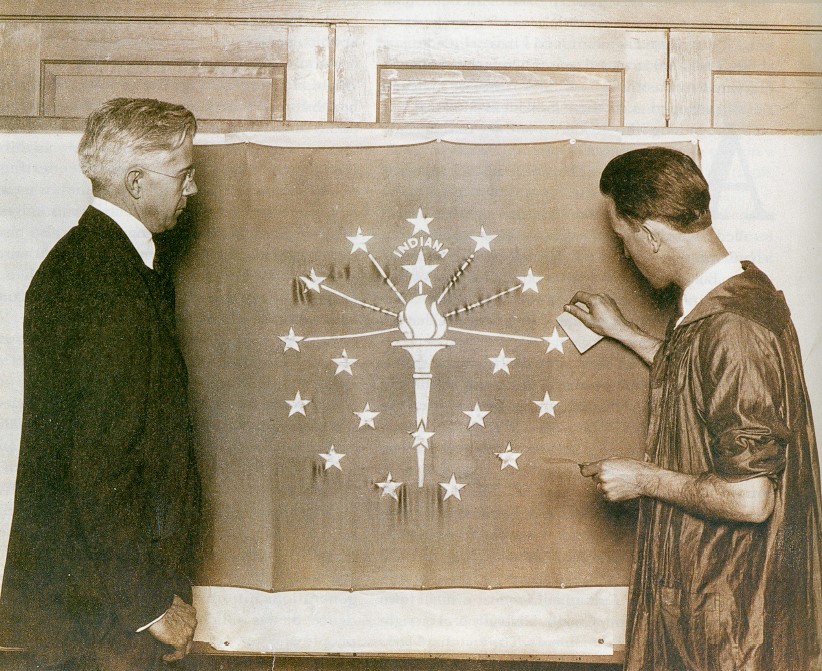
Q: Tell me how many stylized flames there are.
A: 3